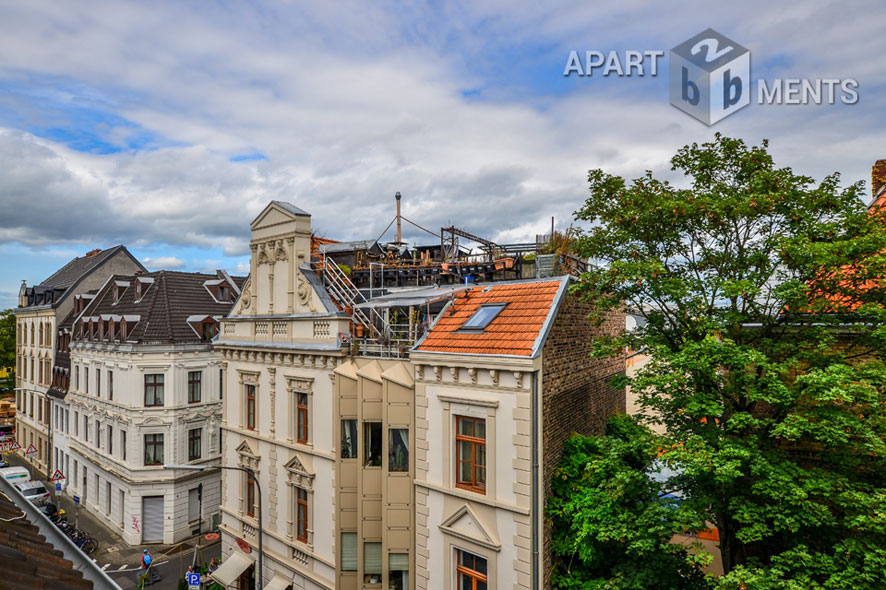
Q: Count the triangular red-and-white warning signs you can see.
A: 3